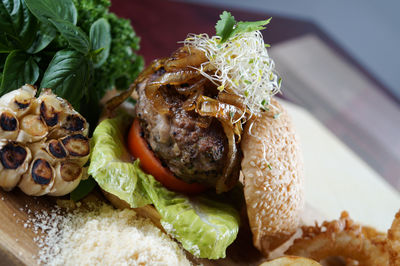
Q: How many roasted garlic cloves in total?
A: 10